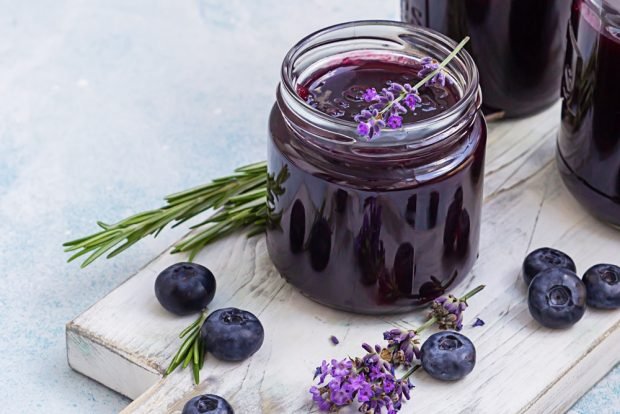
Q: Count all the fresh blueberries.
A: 7